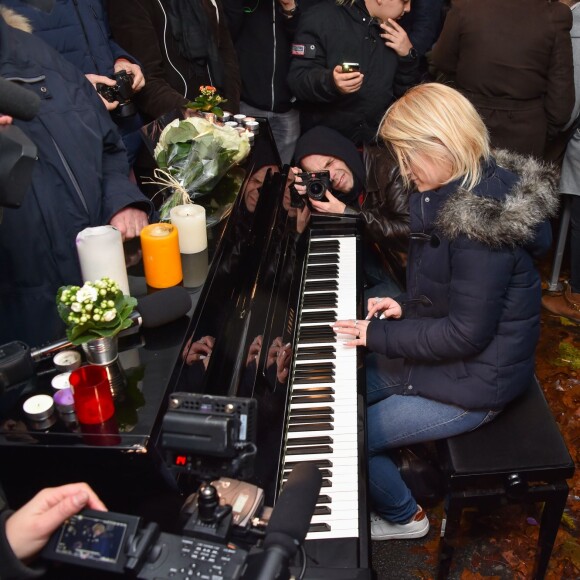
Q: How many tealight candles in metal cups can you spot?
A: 11